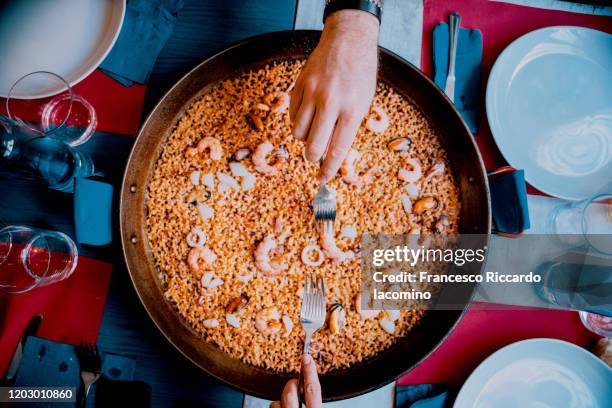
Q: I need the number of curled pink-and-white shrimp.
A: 11